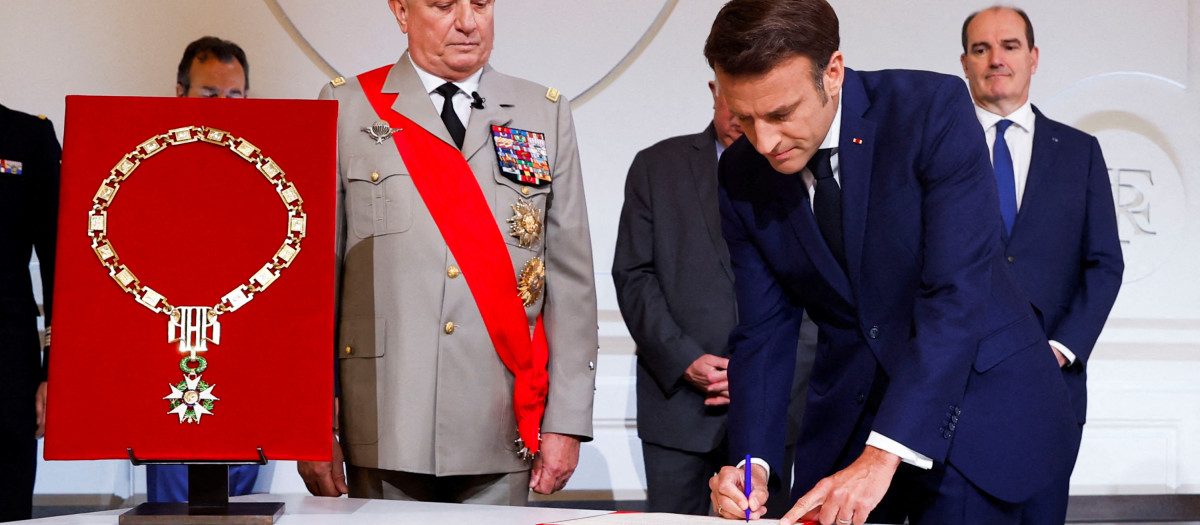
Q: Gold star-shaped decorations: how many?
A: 2